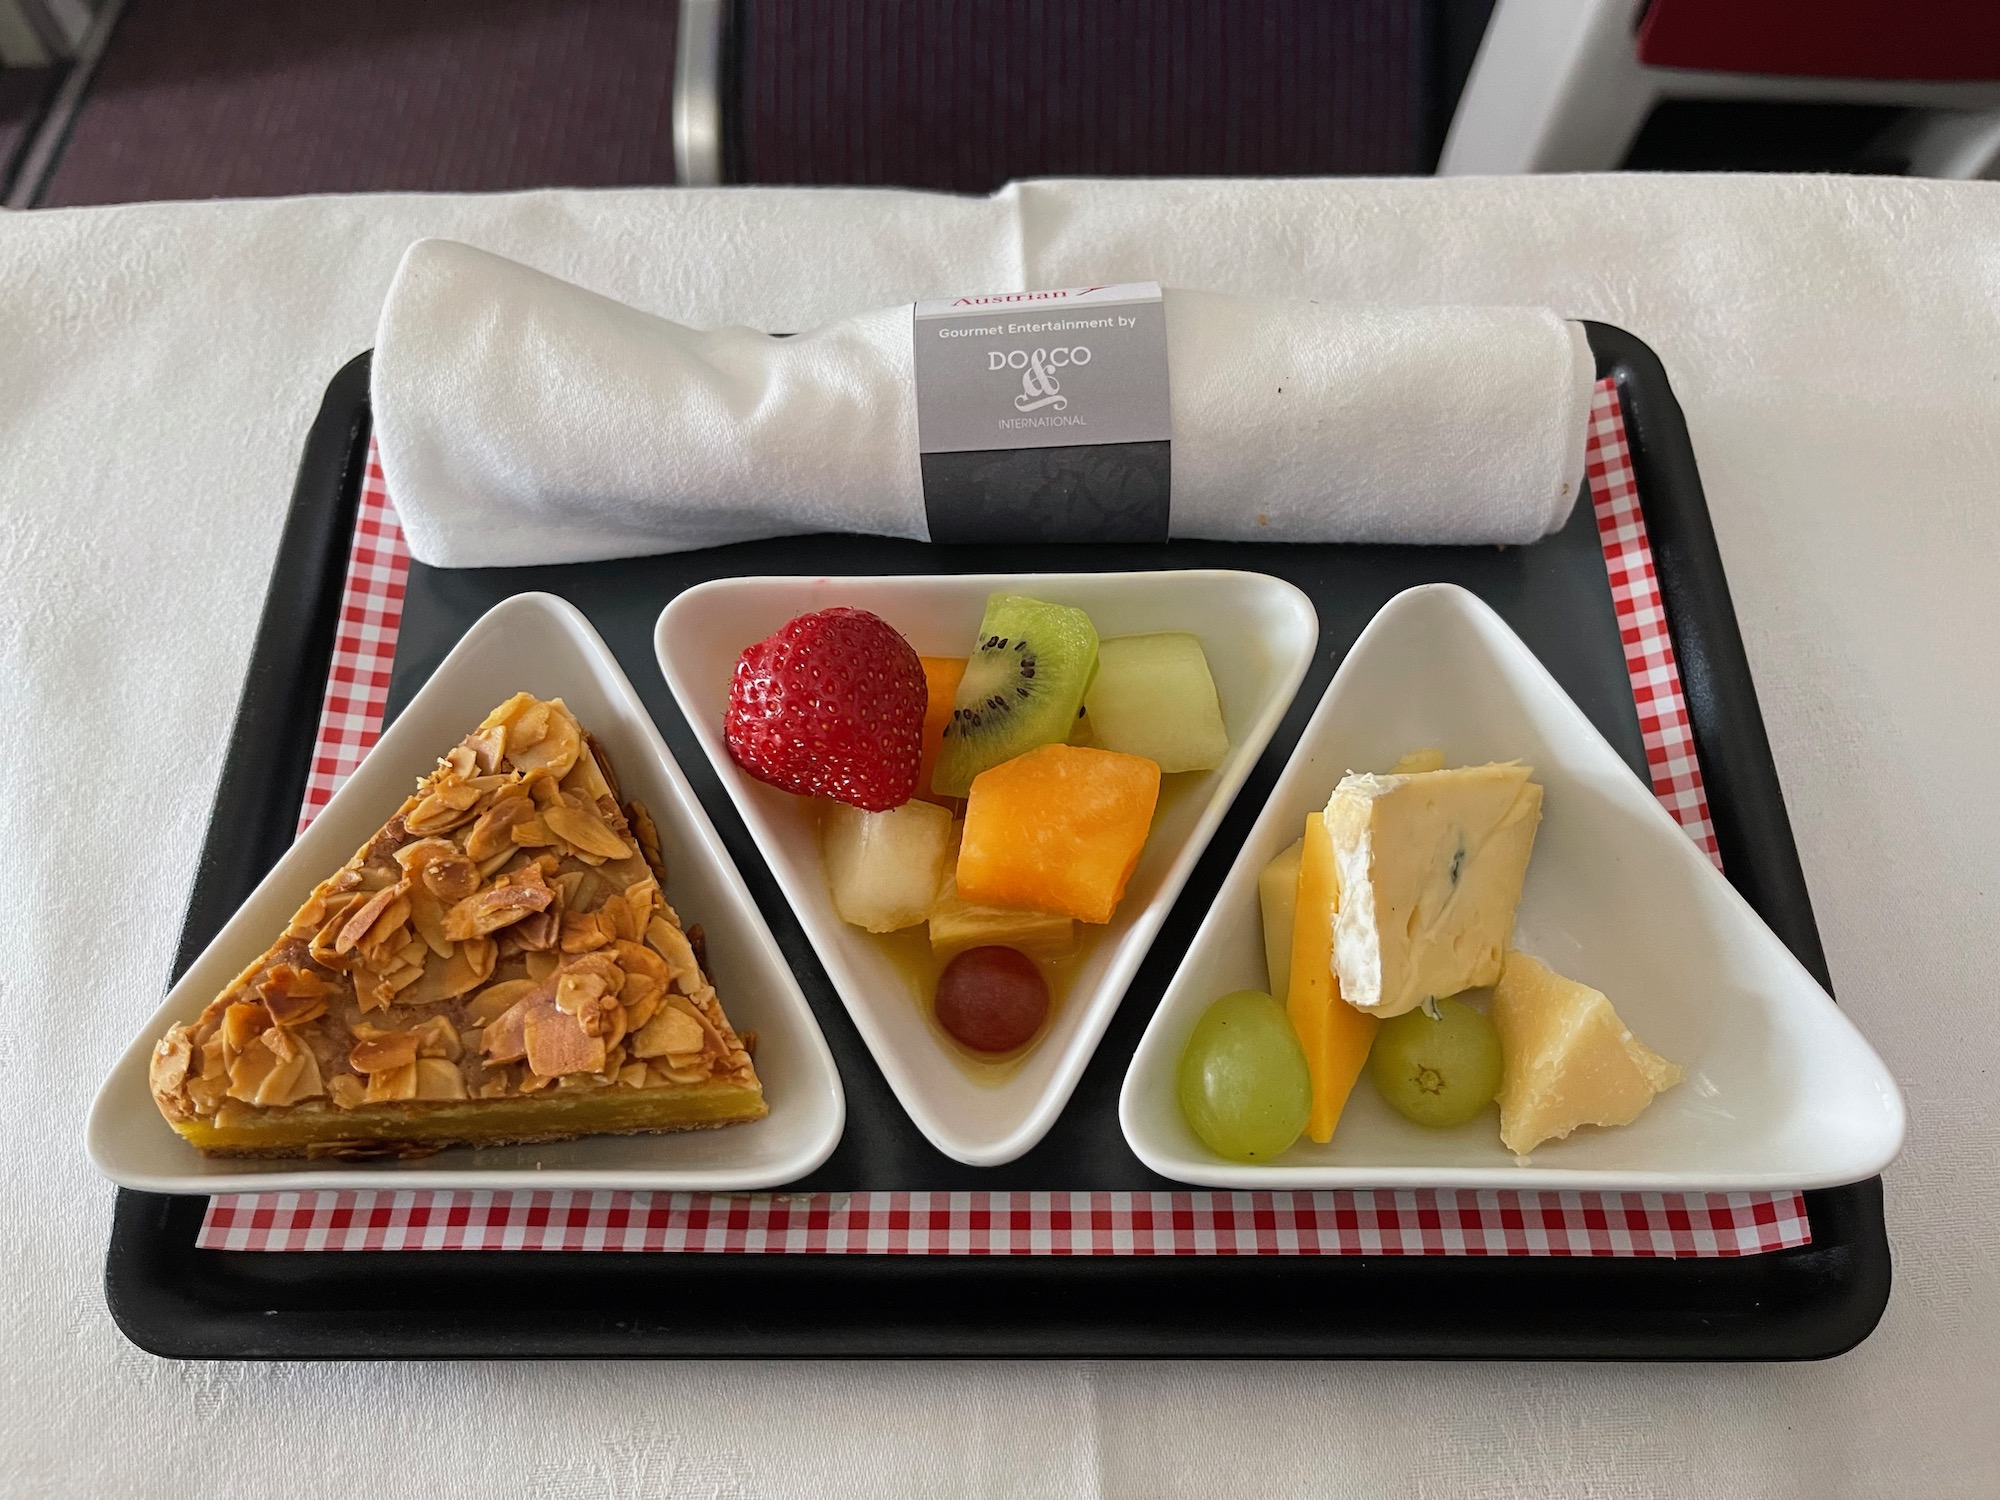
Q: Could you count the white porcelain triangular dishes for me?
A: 3